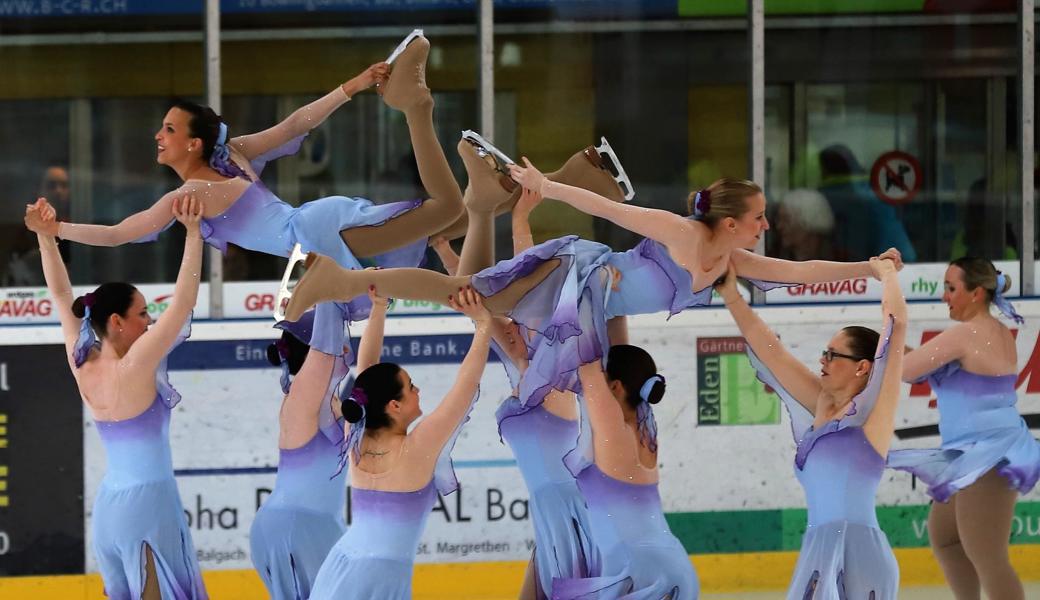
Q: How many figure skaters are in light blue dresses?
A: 9